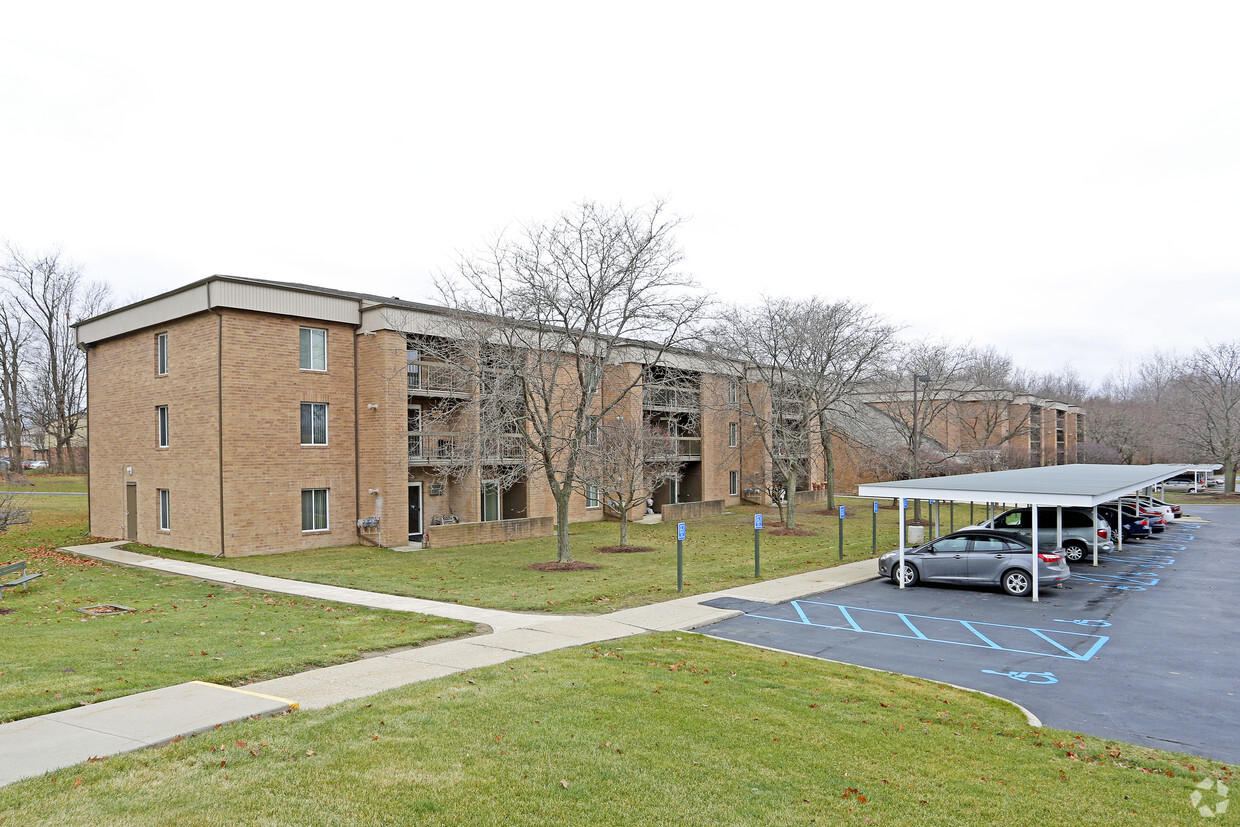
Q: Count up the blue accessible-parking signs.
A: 6